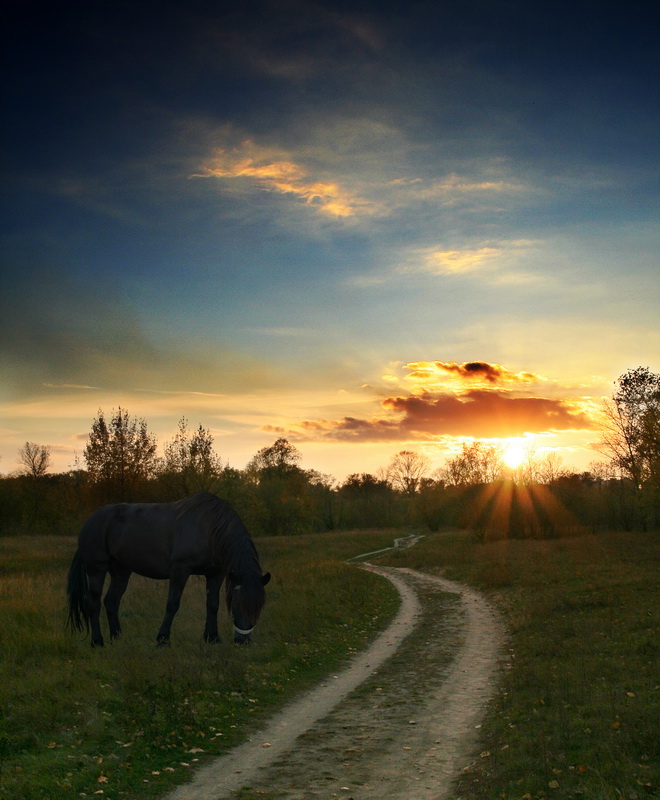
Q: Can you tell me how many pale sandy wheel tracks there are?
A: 2